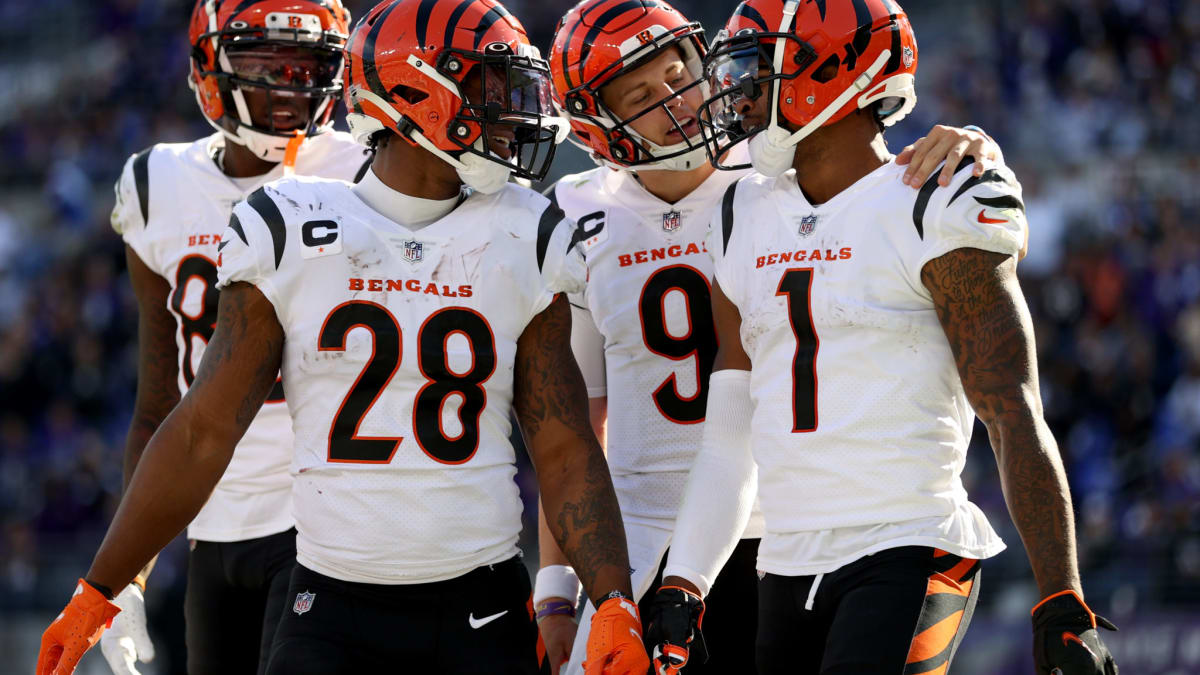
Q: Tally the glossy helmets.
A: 4